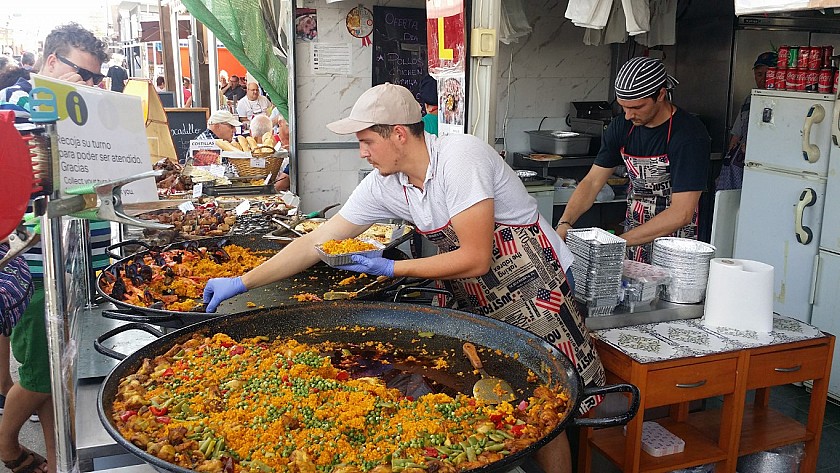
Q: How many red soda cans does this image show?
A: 11